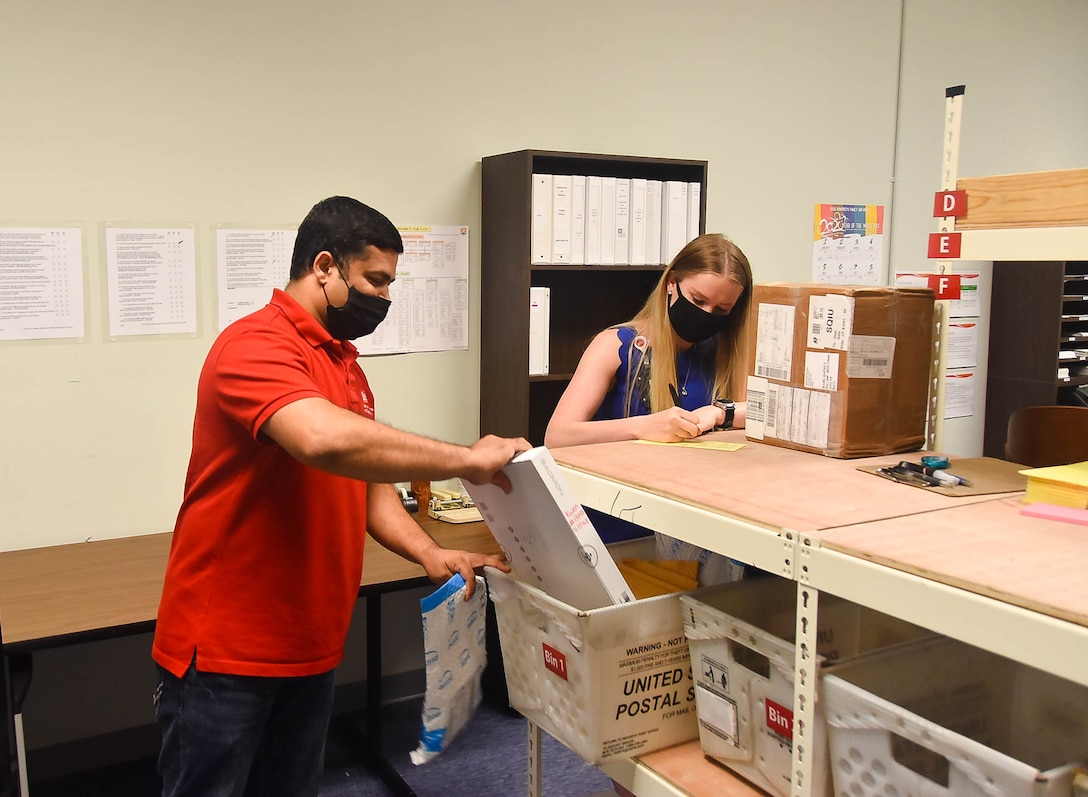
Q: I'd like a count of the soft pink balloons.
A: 0